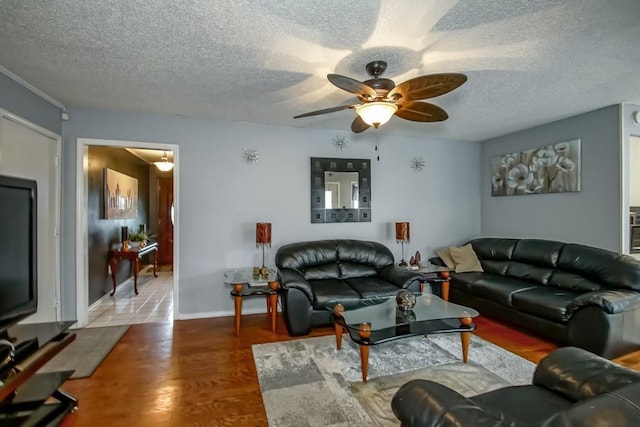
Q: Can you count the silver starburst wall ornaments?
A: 3